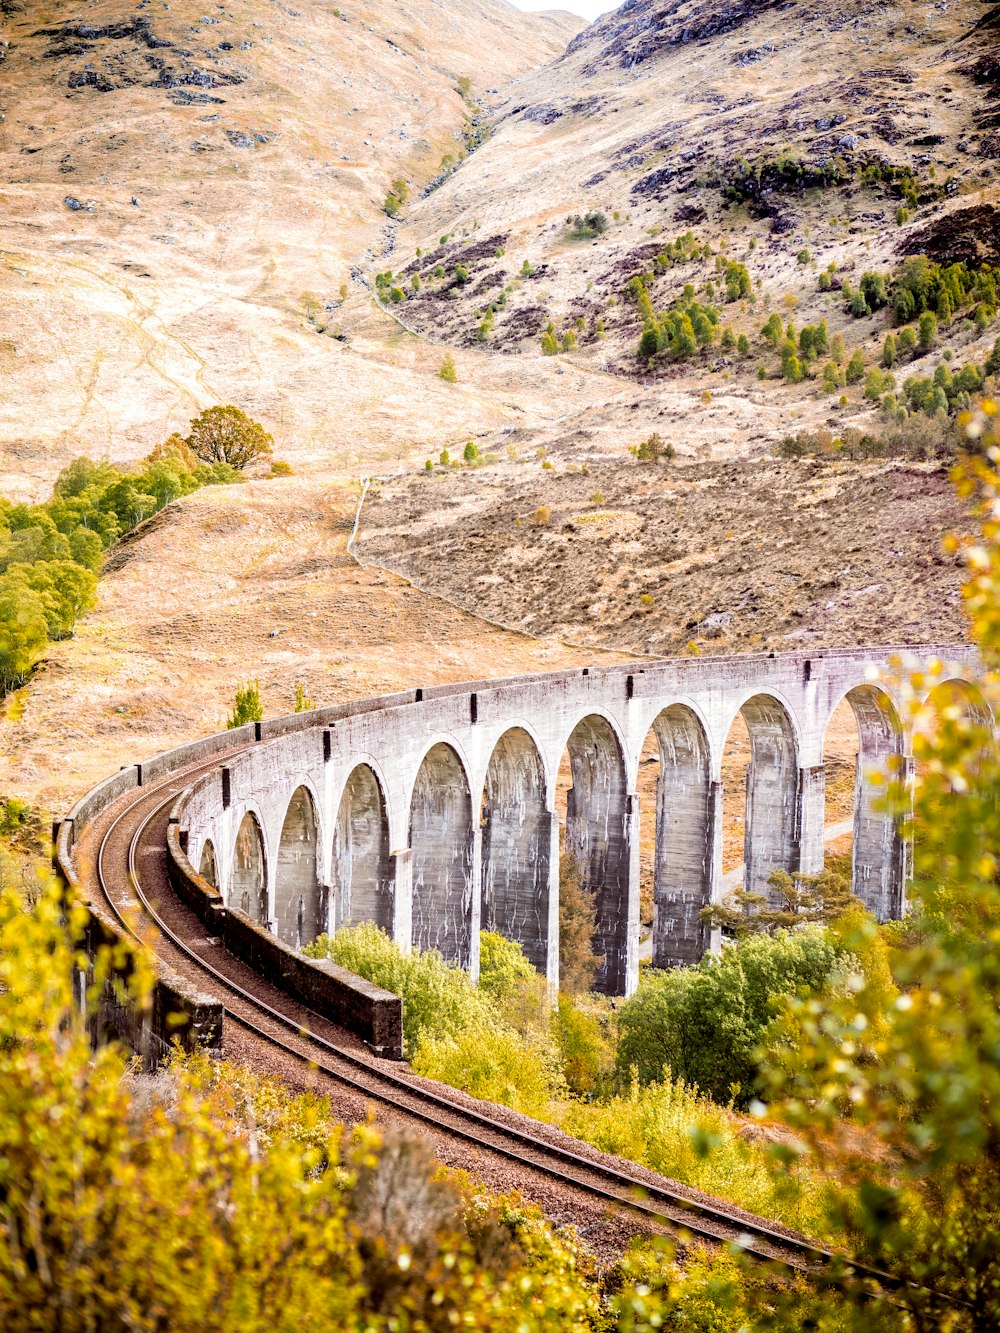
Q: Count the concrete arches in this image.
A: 11